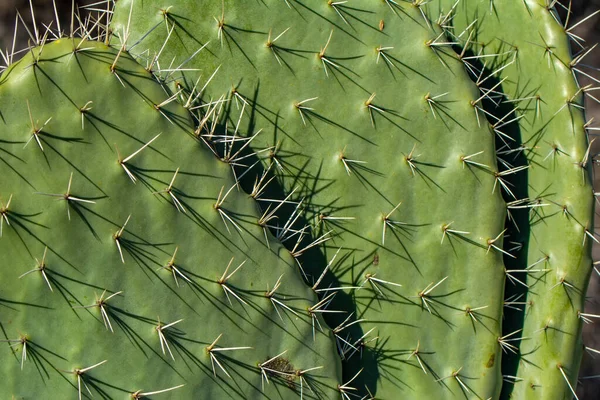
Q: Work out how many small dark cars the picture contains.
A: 0